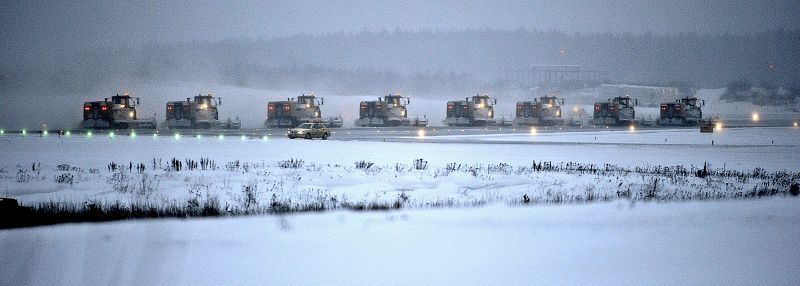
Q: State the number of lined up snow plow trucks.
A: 8